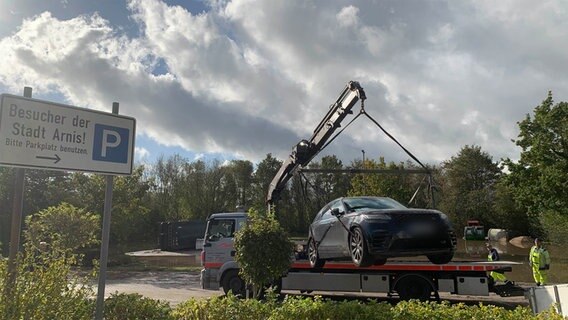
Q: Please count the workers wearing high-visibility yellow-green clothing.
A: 2